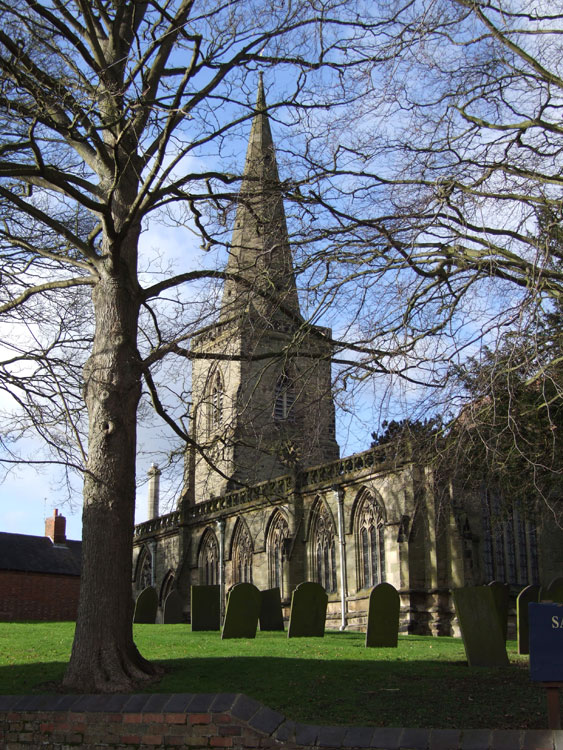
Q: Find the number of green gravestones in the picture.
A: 11